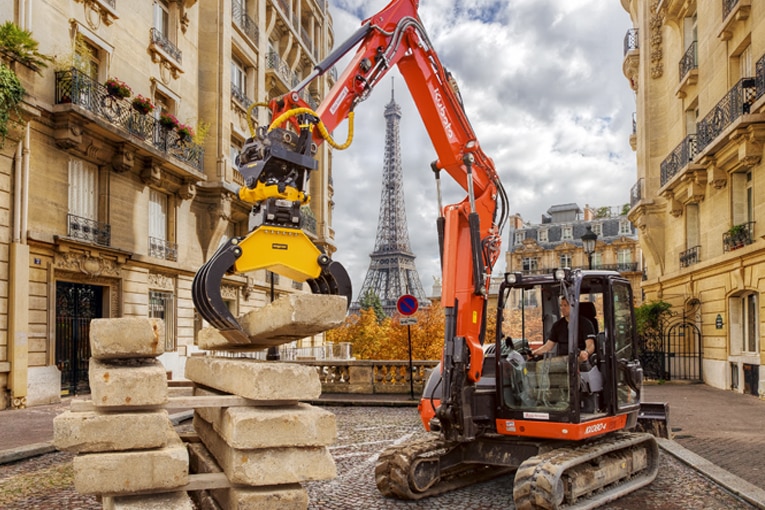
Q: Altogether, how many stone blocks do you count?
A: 10